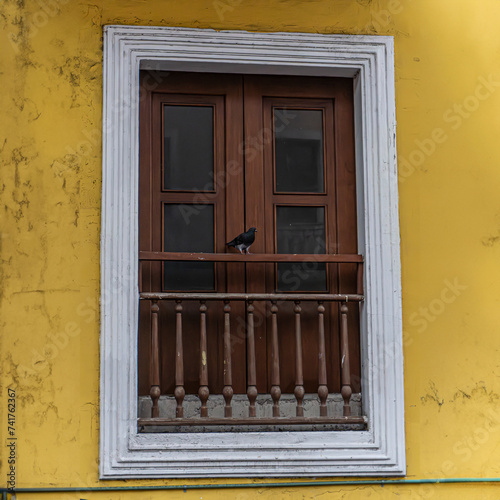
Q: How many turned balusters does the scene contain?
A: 9